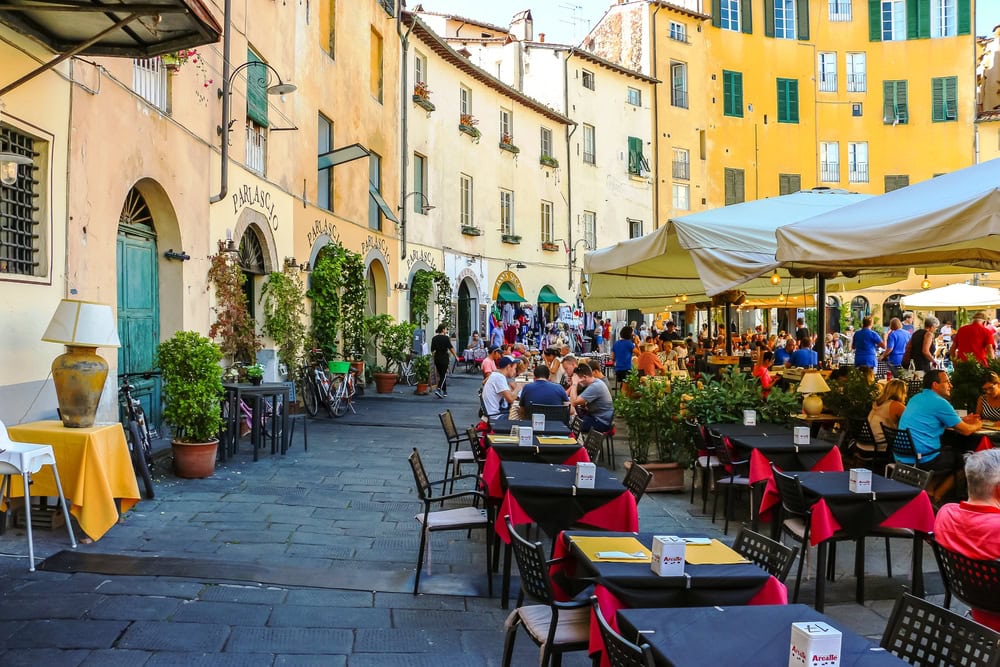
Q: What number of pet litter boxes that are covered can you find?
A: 0